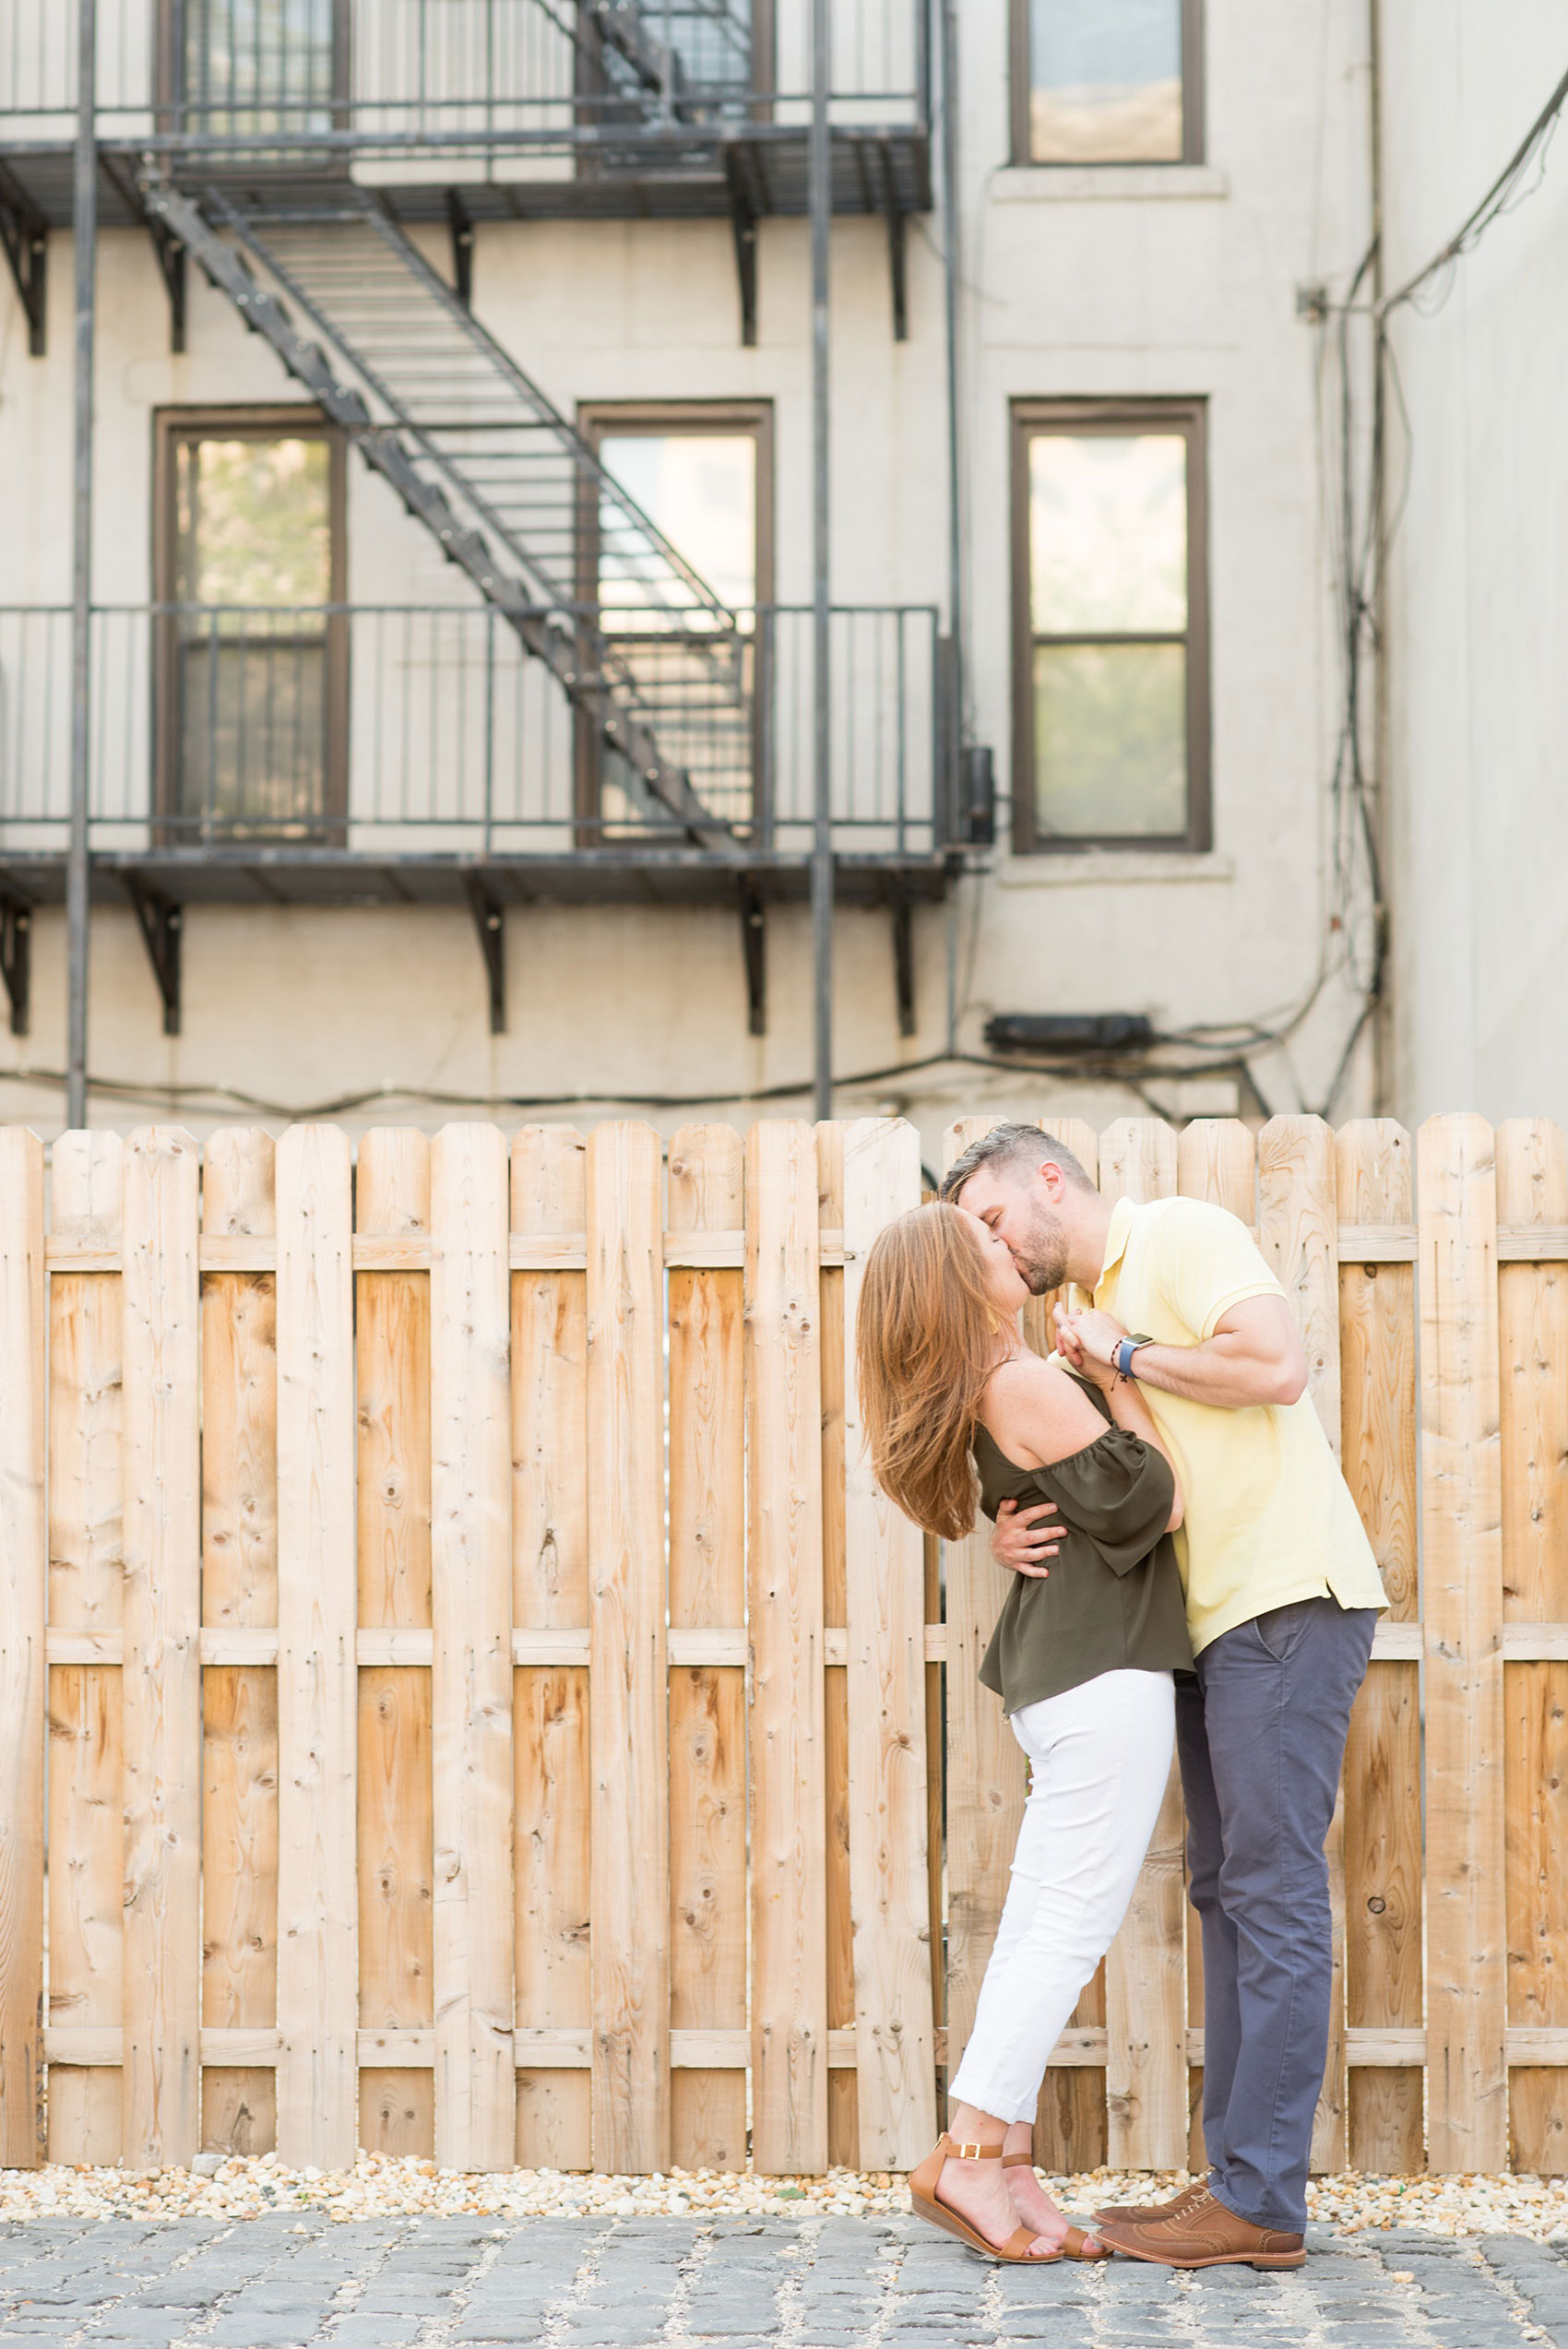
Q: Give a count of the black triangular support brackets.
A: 10